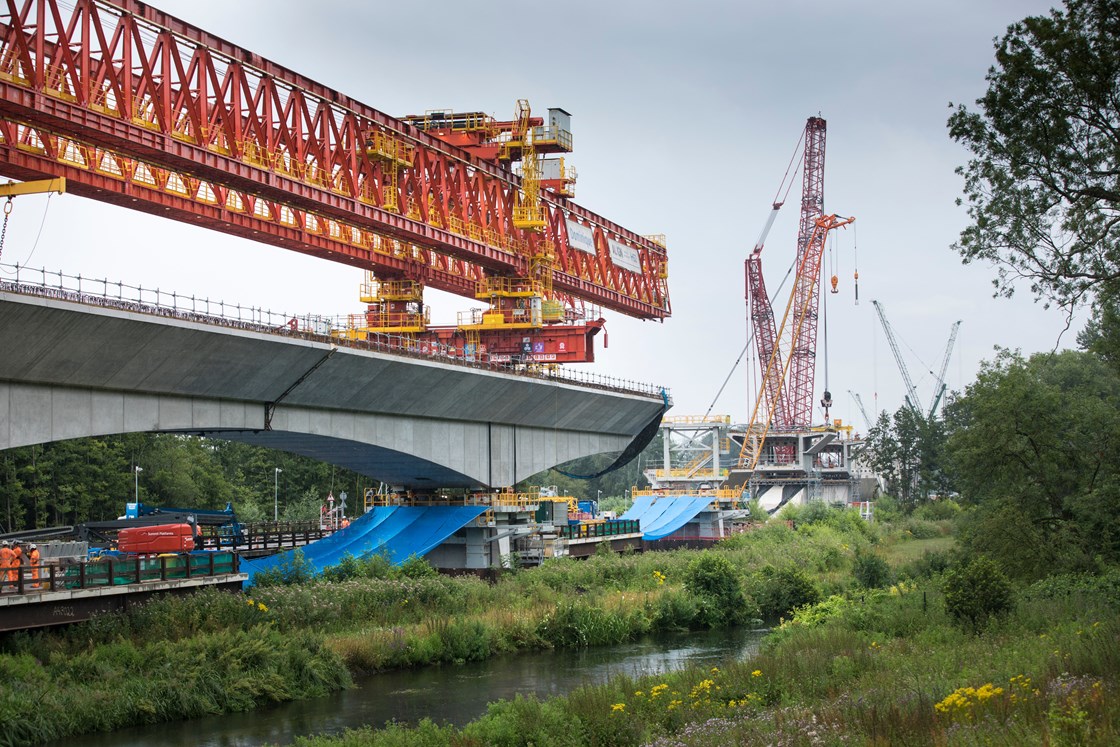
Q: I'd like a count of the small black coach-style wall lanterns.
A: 0